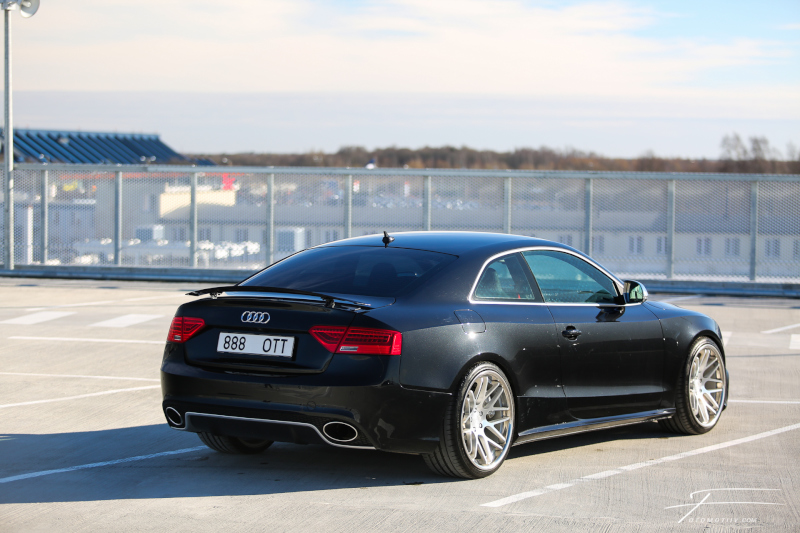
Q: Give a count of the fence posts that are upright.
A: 10